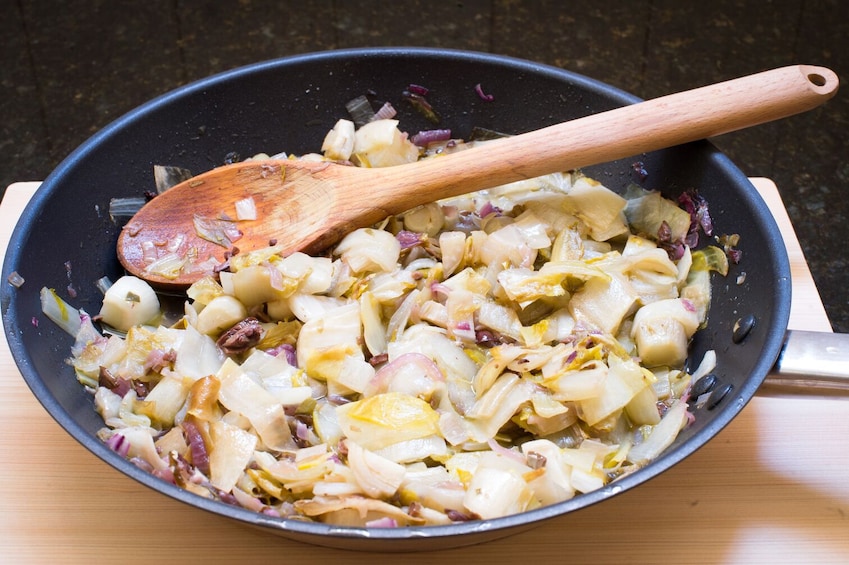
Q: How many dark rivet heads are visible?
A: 3